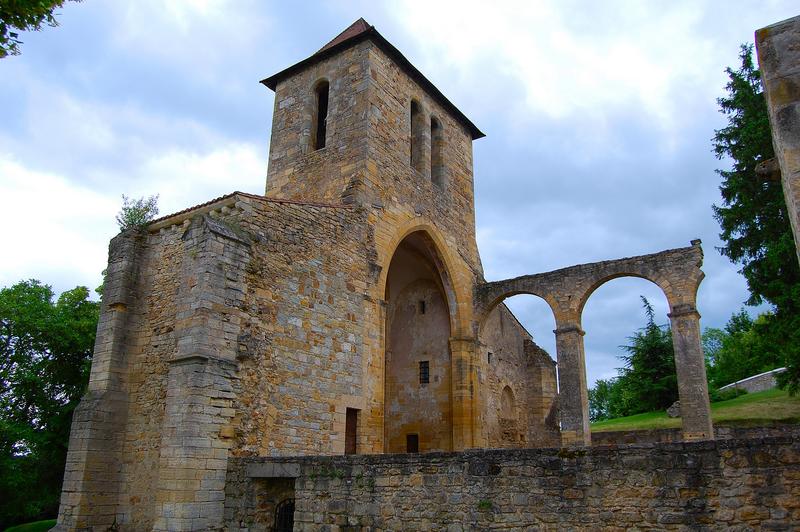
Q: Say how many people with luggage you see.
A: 0